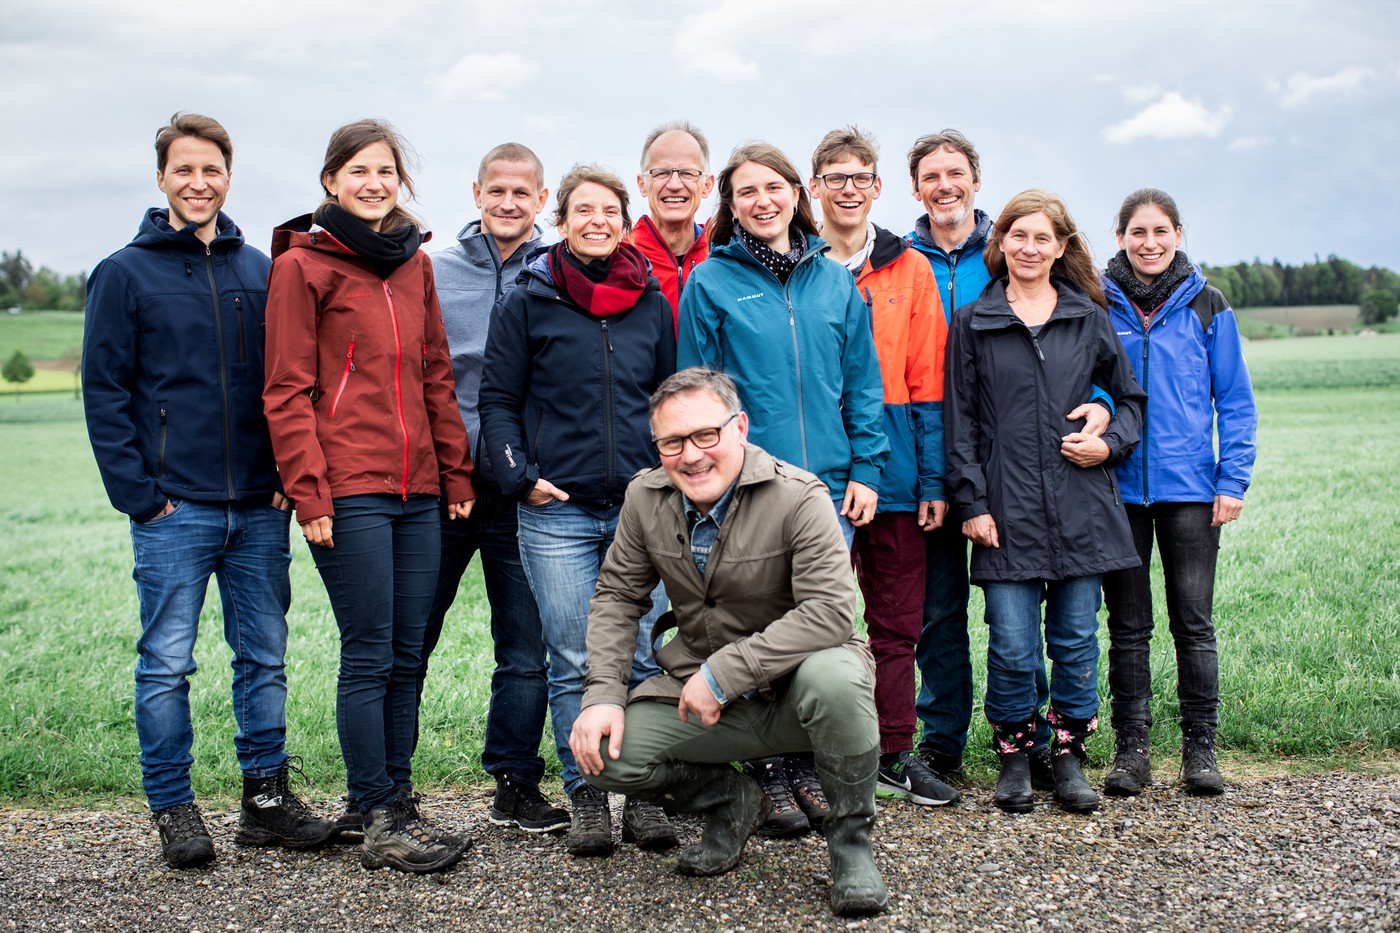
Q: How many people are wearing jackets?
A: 11